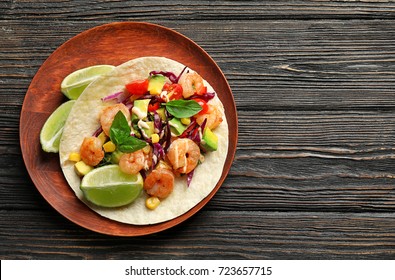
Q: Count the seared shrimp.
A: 7